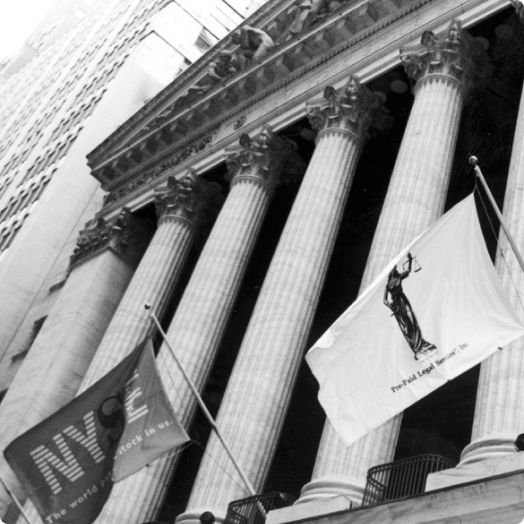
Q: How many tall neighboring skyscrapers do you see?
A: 1